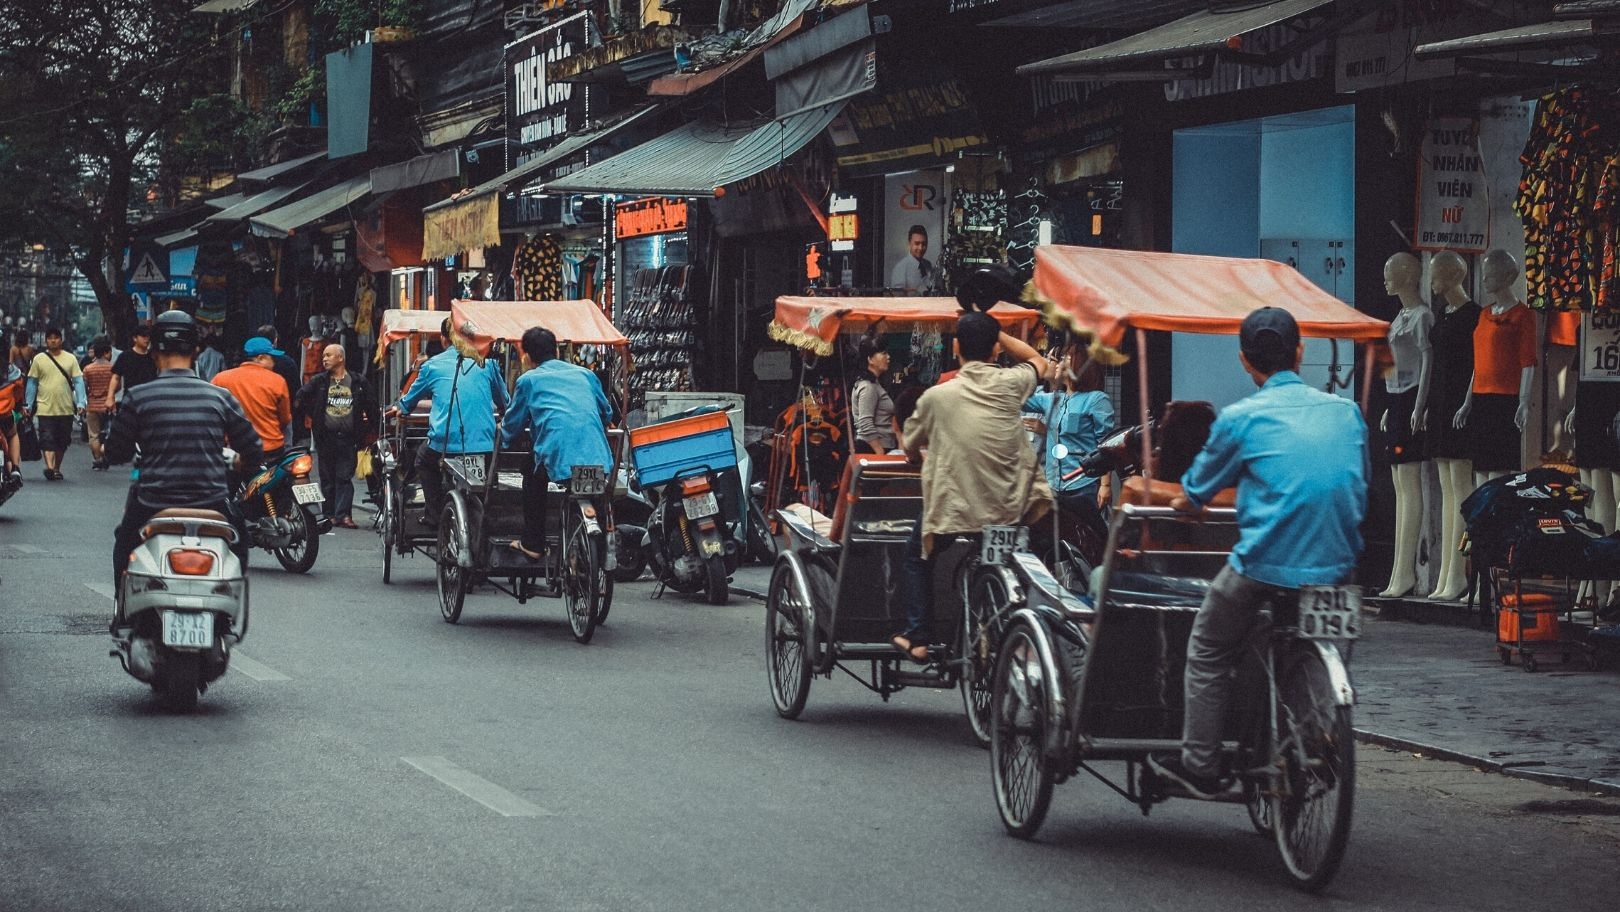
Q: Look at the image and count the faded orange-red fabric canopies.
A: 4